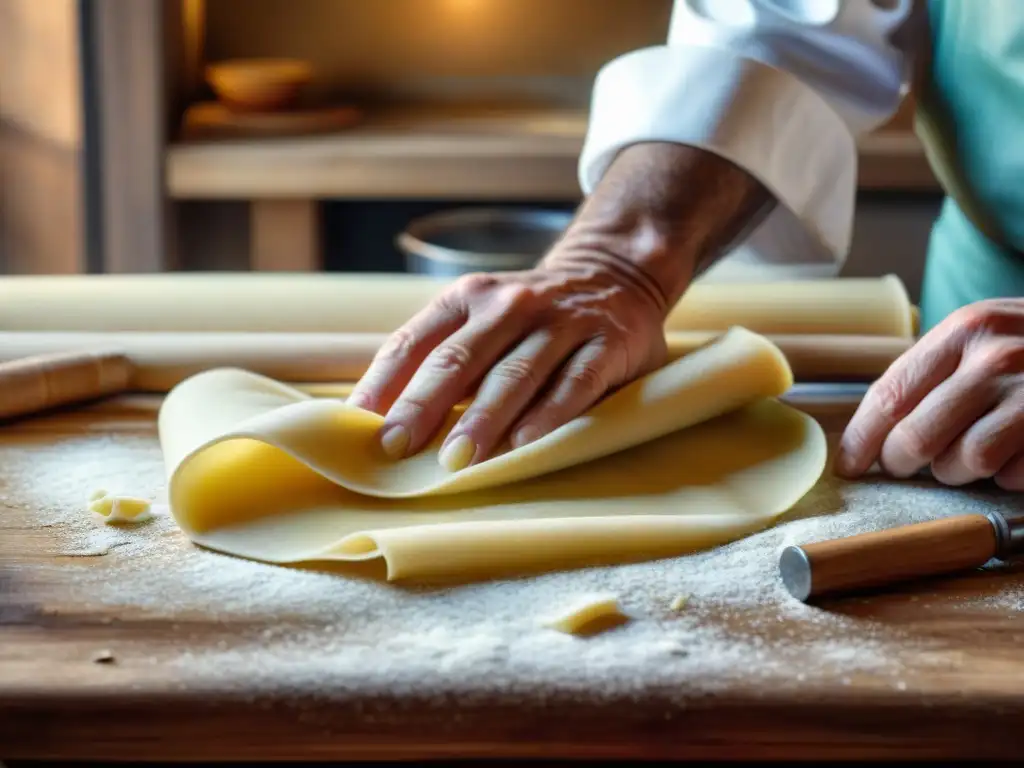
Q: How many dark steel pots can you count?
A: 1